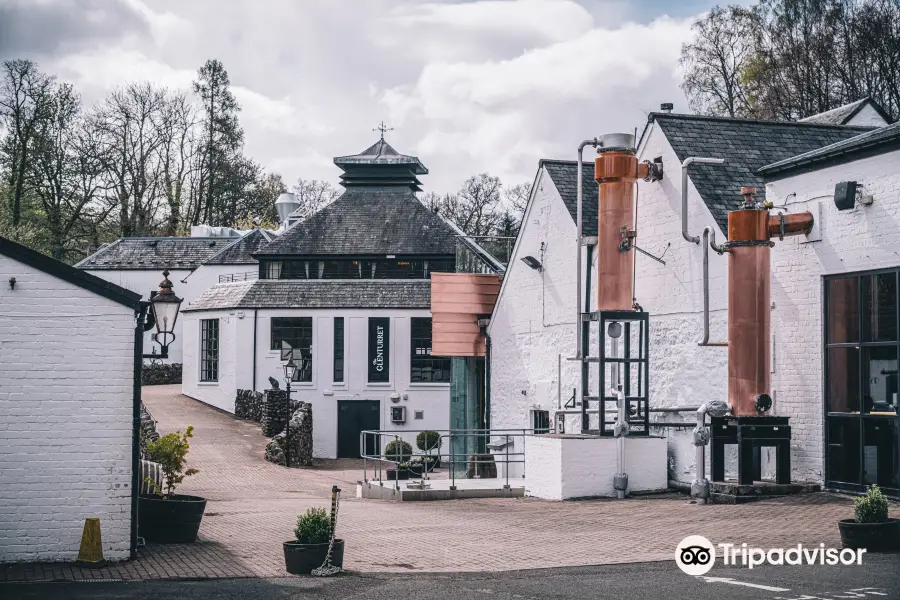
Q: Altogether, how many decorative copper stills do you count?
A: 2